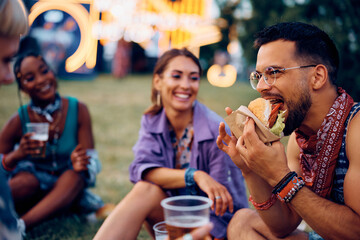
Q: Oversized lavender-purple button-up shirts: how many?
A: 1